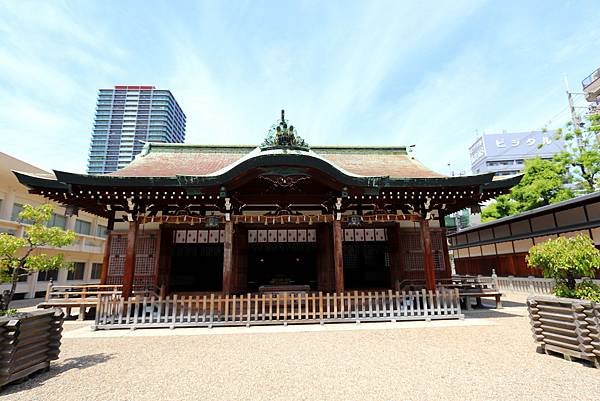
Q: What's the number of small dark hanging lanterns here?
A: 2